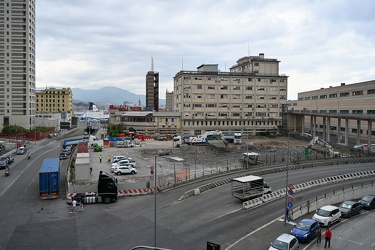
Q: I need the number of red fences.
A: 1